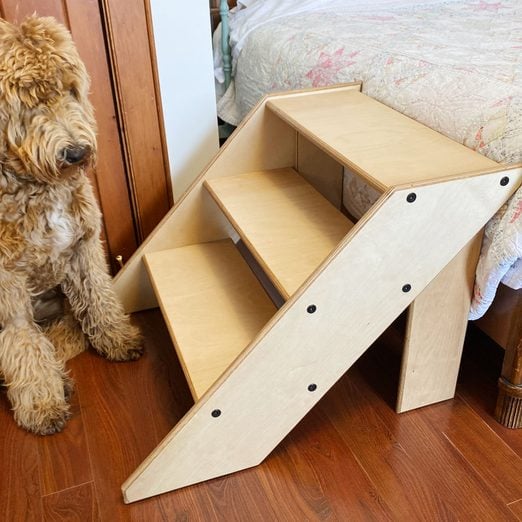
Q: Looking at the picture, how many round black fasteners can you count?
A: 6